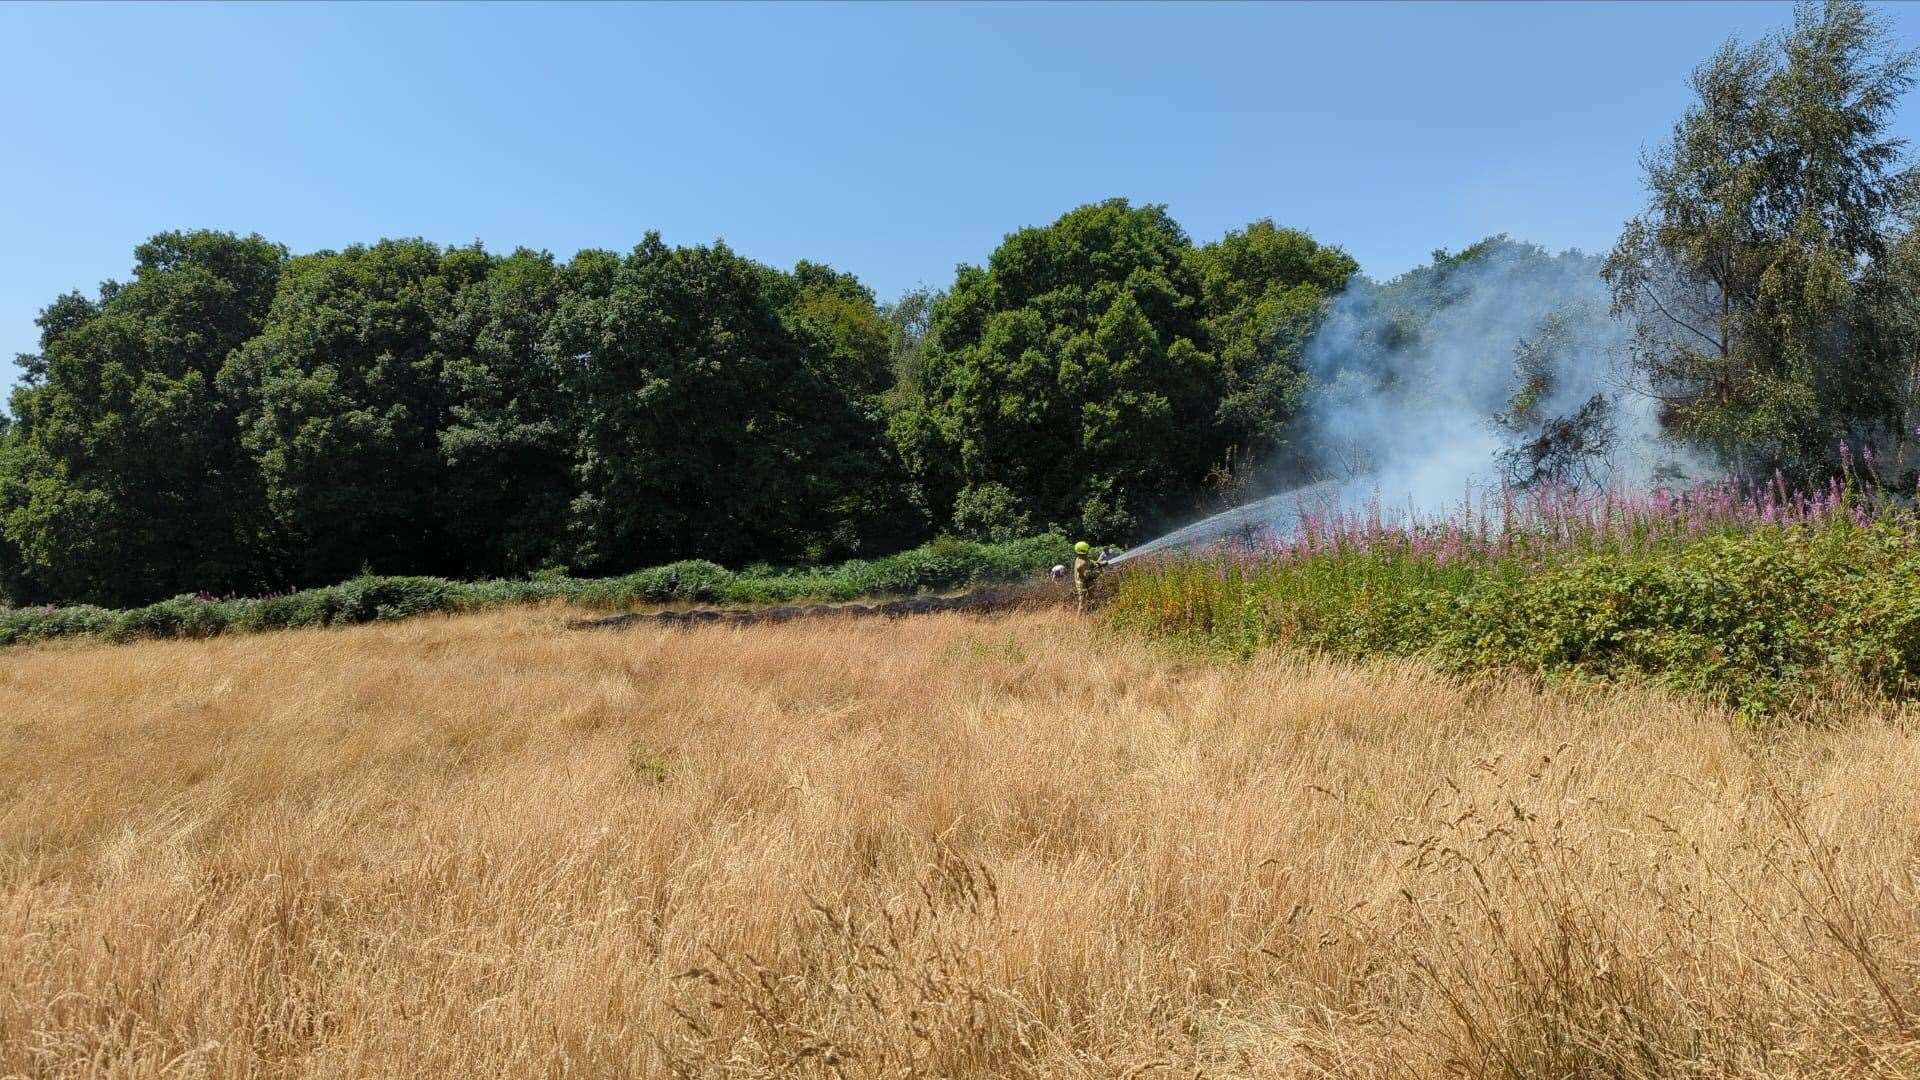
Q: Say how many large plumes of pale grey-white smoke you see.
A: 1